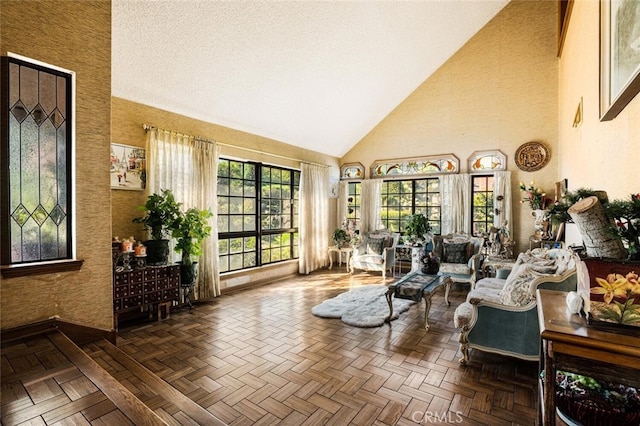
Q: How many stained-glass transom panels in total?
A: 3